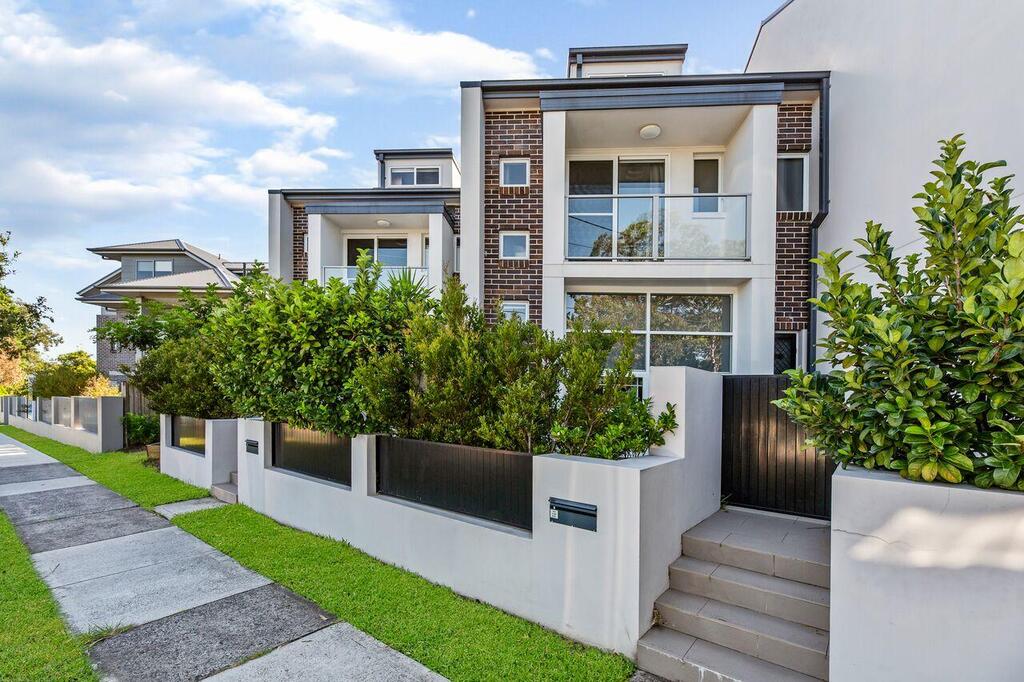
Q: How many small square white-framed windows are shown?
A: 3